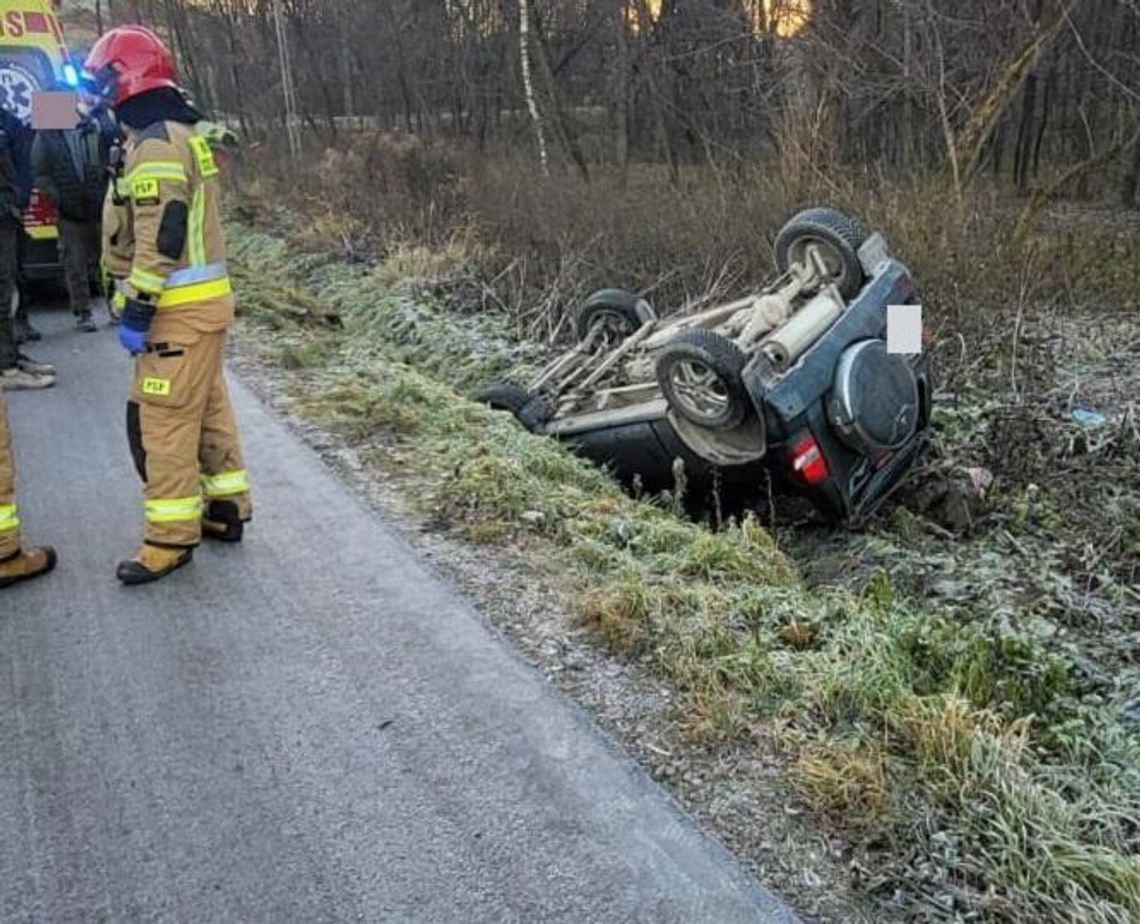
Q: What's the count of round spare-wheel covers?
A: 1